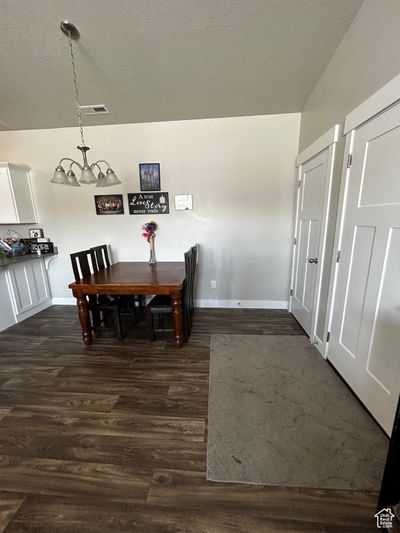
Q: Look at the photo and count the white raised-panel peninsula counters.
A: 1